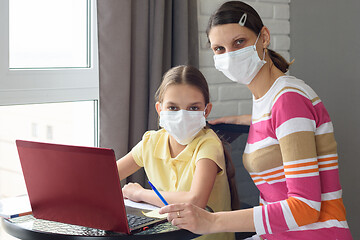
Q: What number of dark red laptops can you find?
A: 1